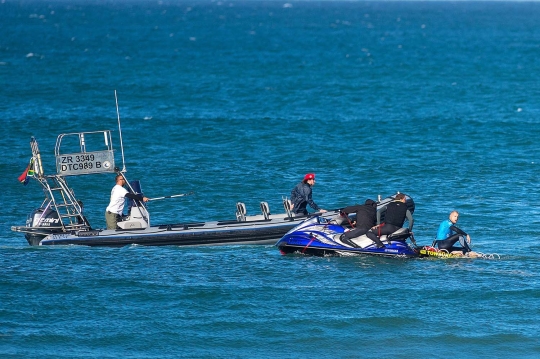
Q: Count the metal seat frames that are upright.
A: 3